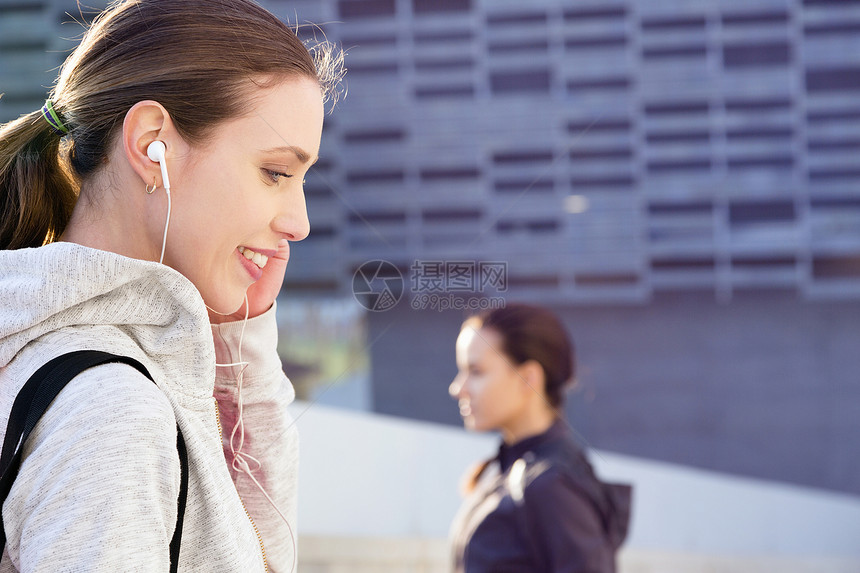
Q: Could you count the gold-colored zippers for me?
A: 1